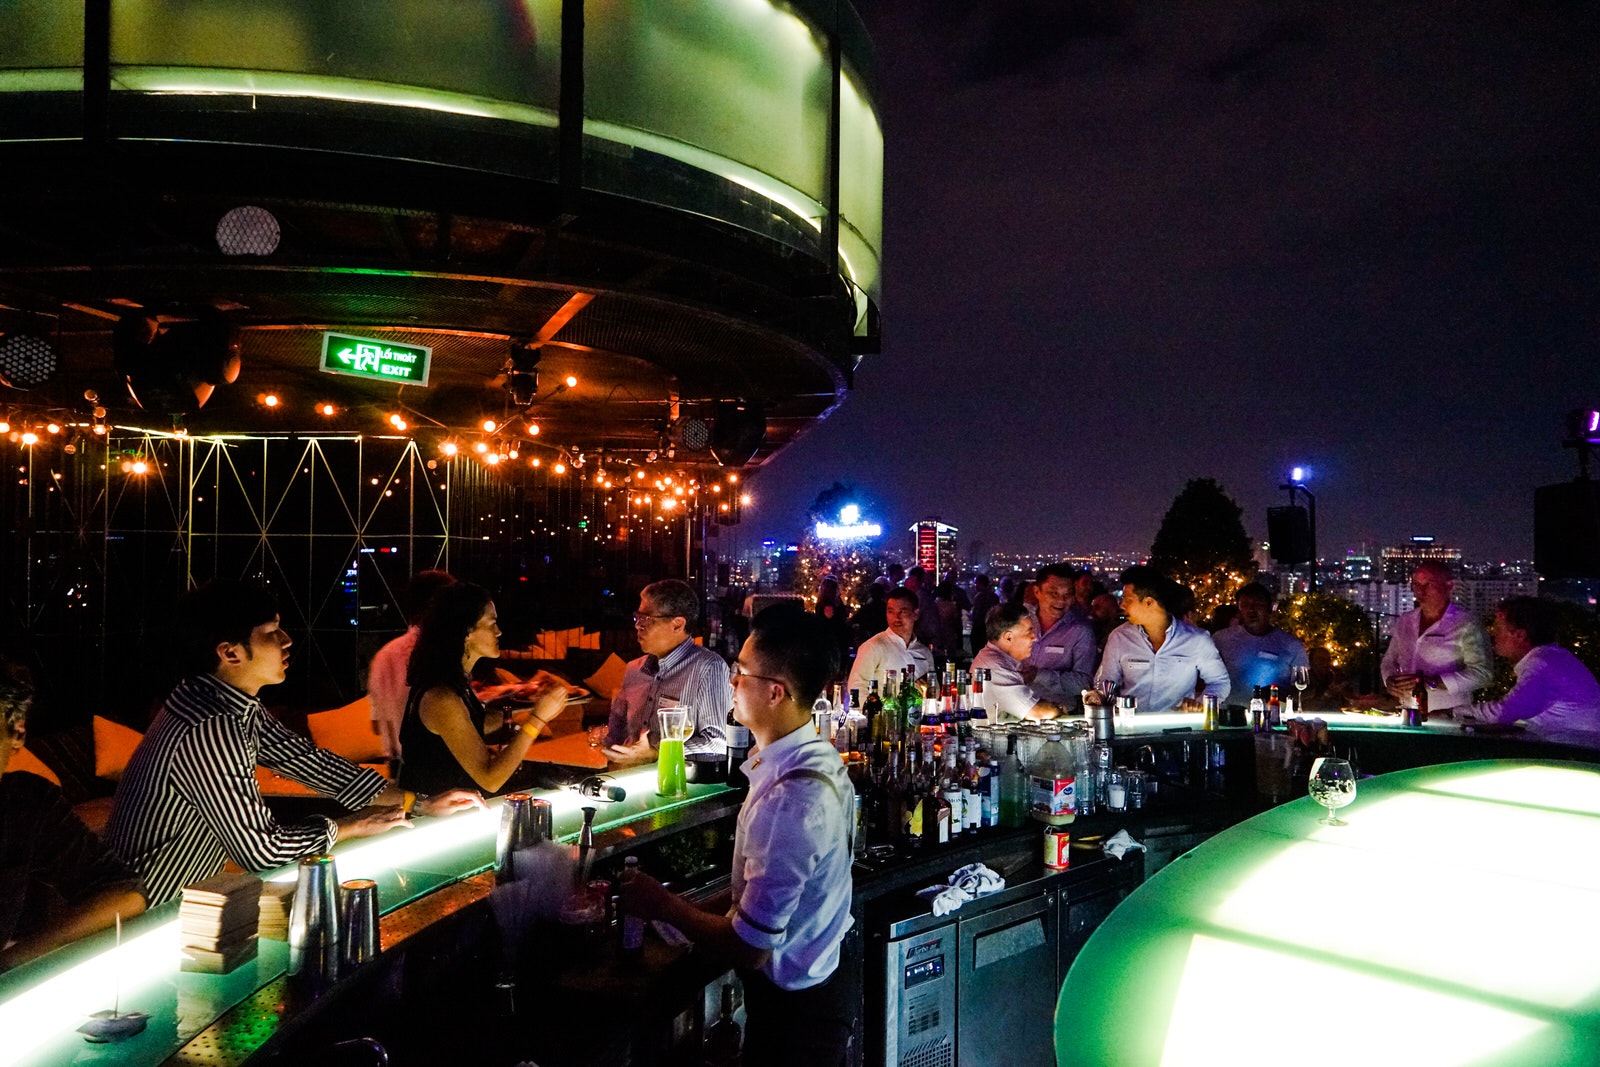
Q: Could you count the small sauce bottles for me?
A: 2